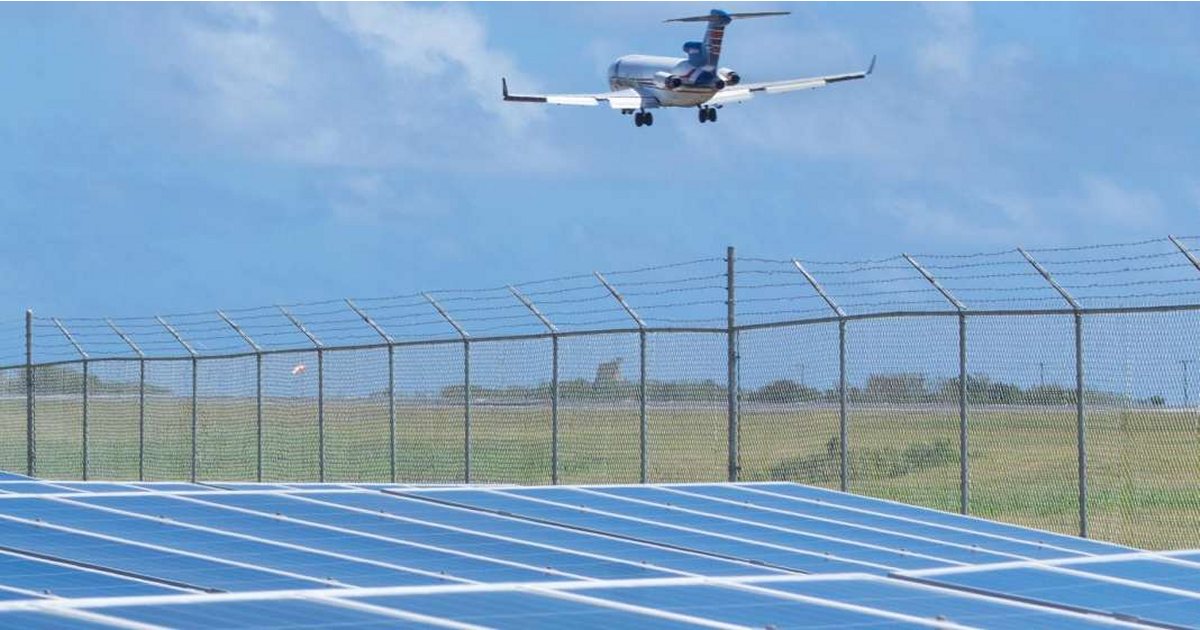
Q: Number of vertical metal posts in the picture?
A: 14